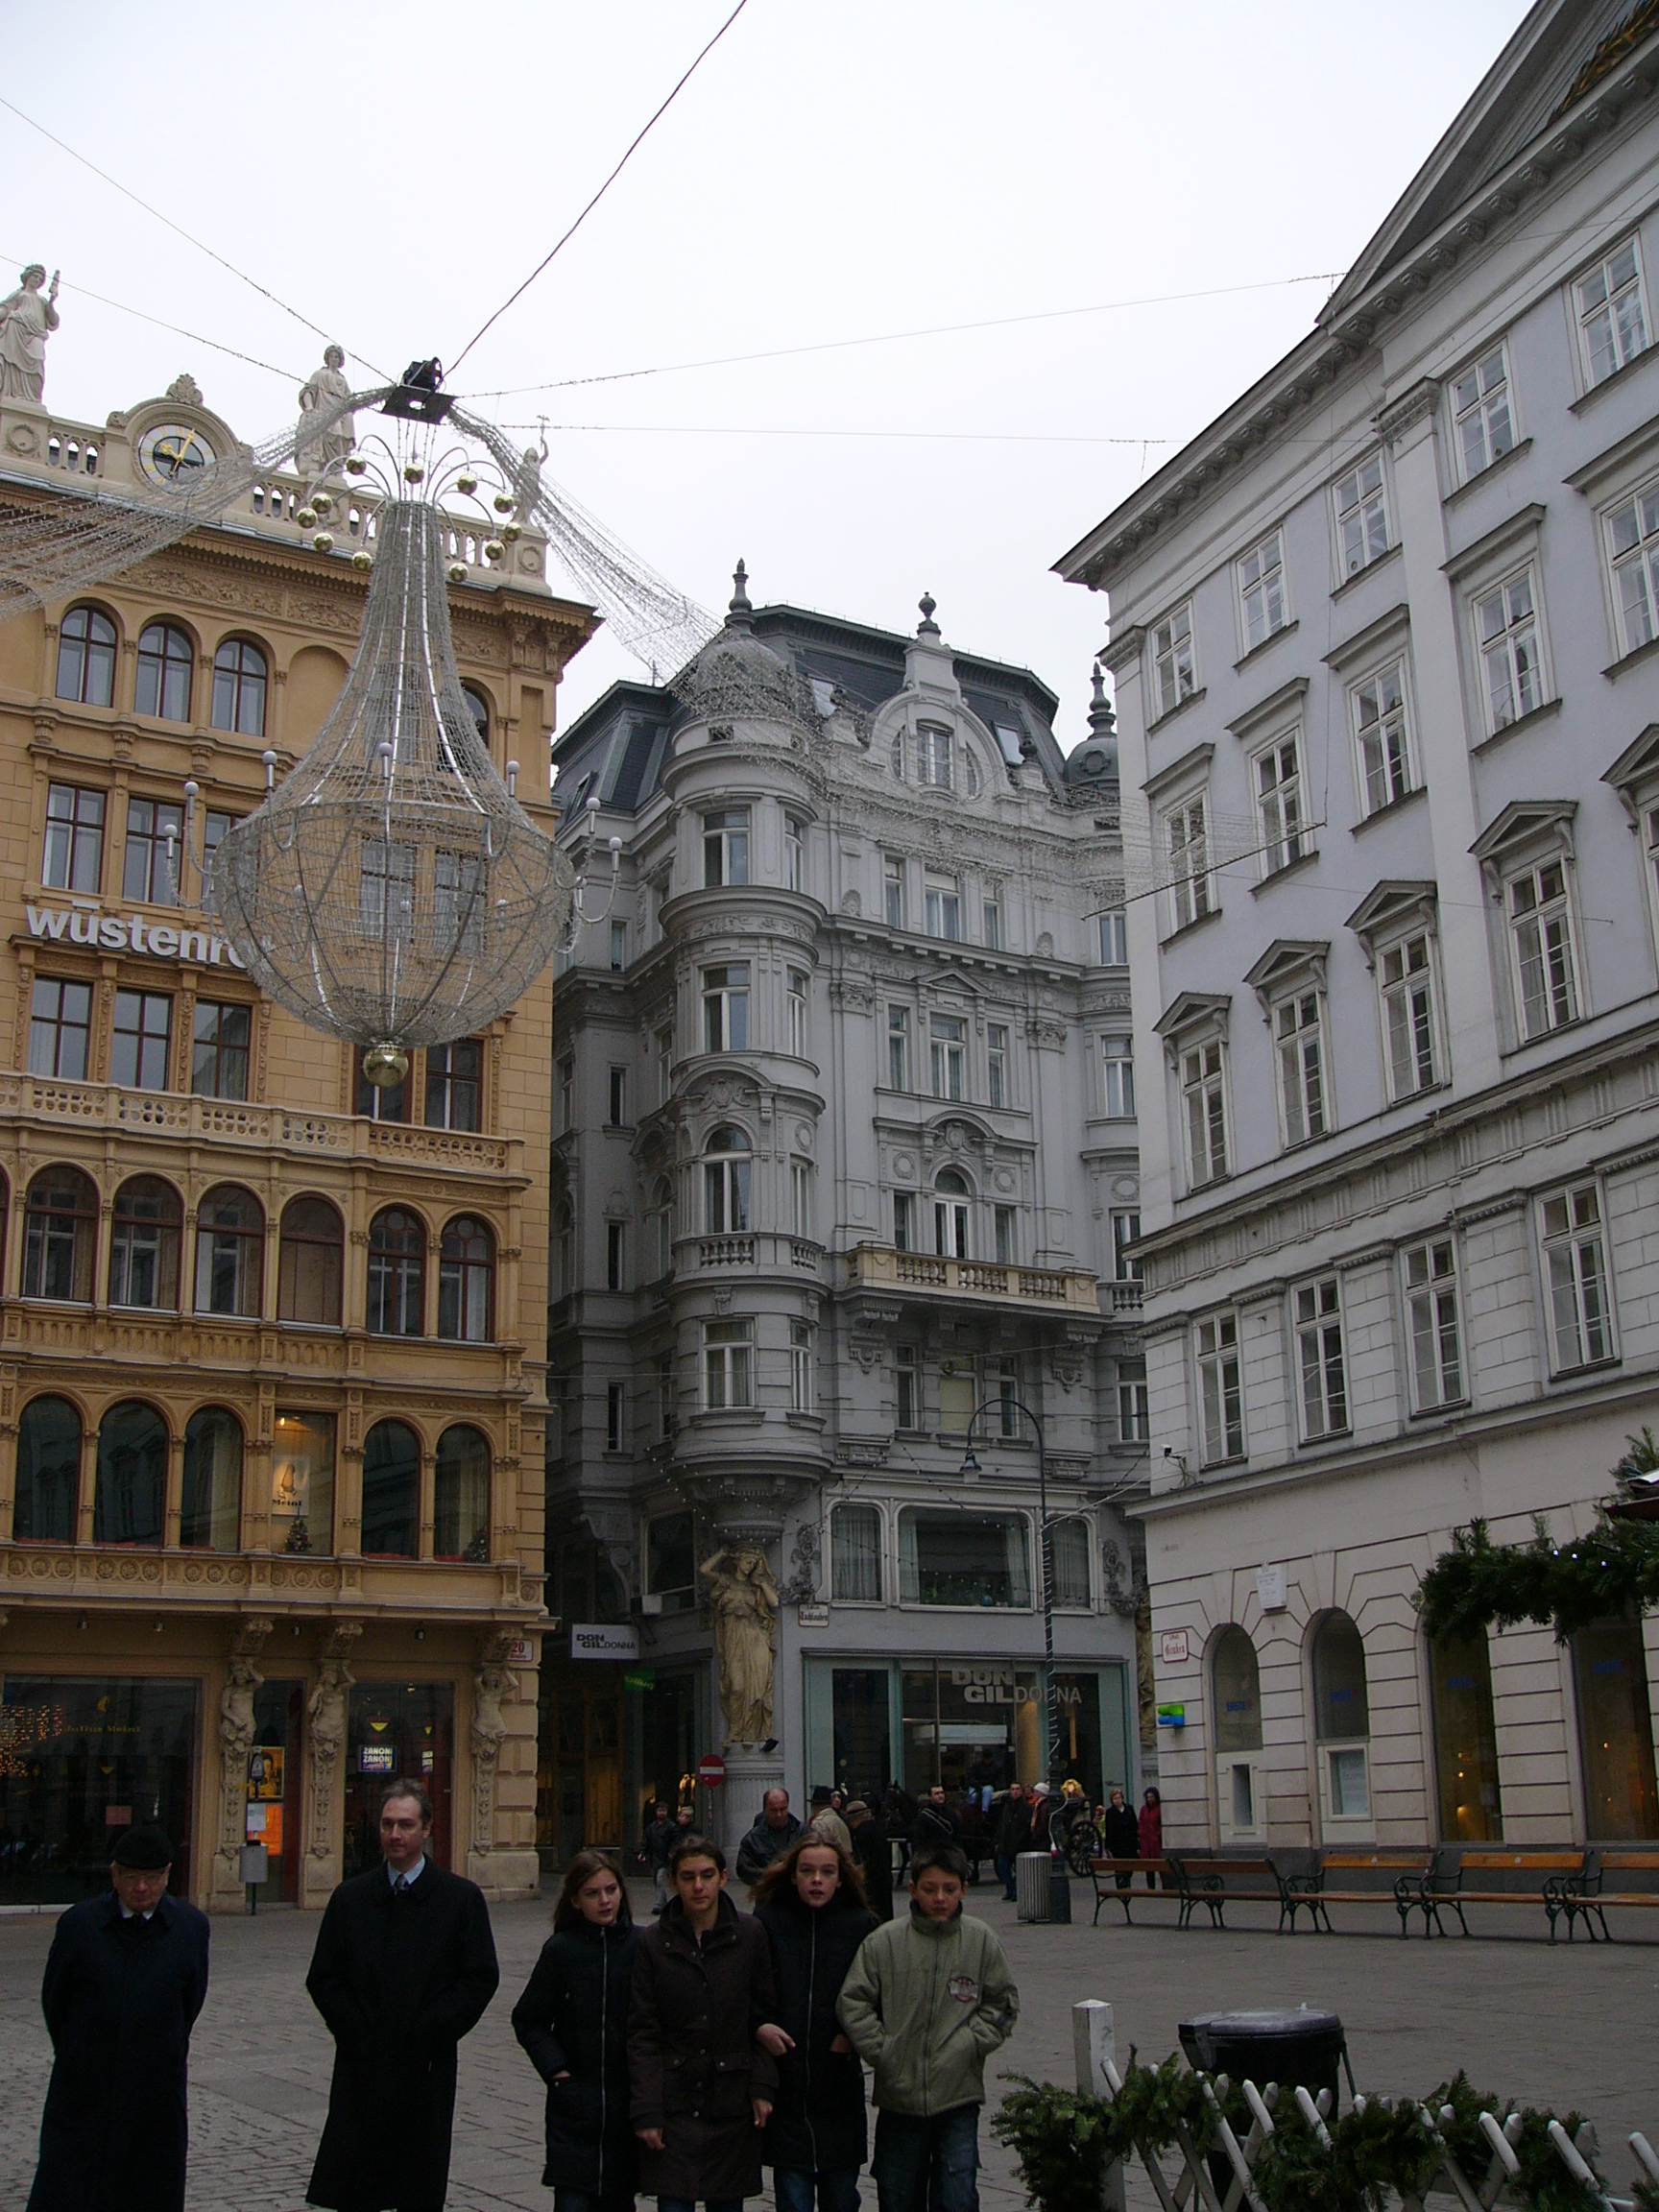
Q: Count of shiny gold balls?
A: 12